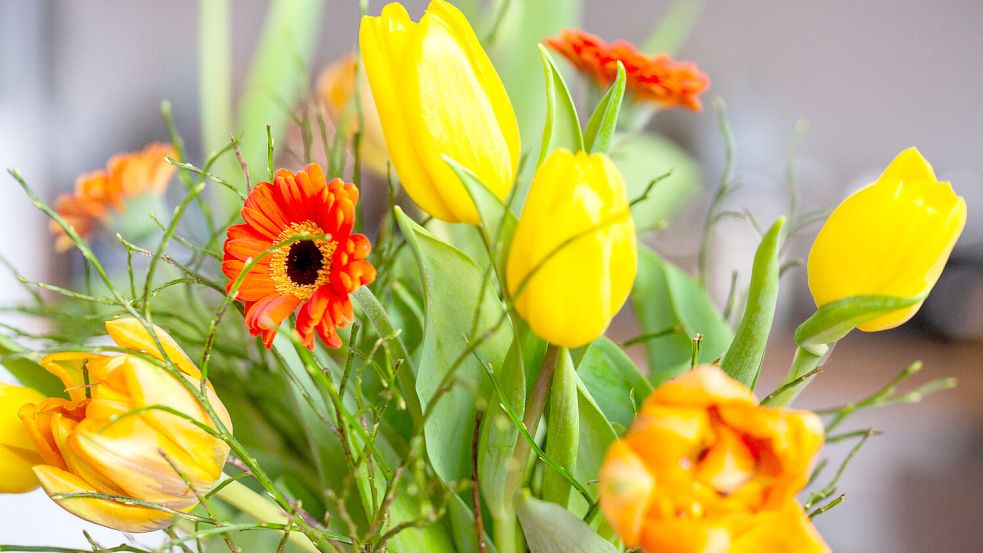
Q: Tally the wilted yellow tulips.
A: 0